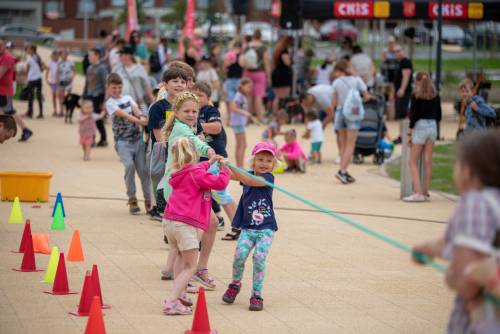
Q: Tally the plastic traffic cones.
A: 12